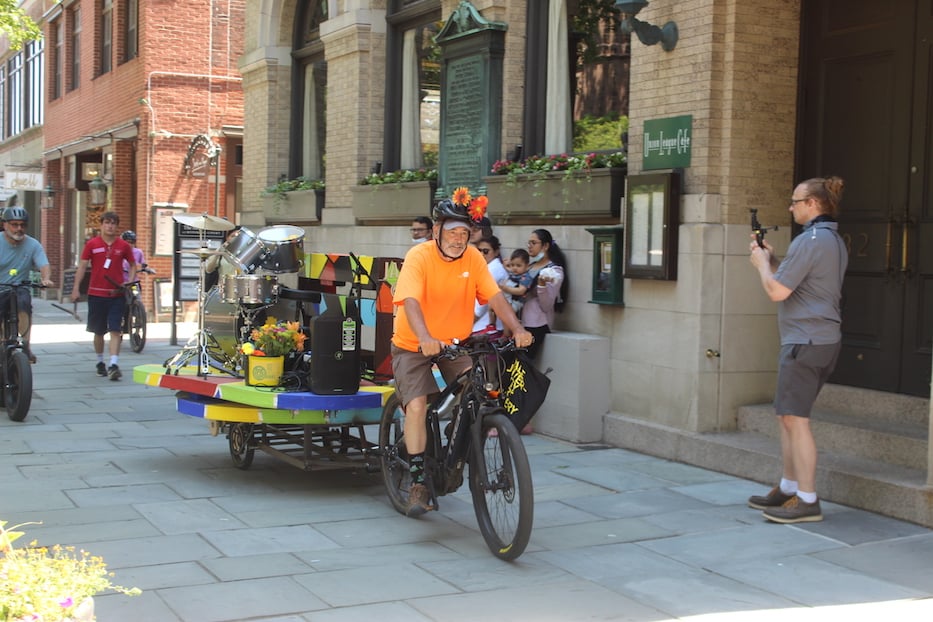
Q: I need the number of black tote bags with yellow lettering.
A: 1